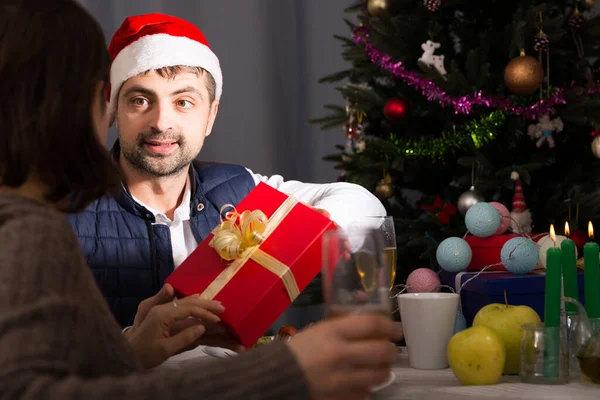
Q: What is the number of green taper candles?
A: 3